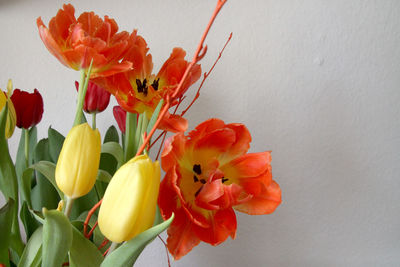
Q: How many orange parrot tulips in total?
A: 3